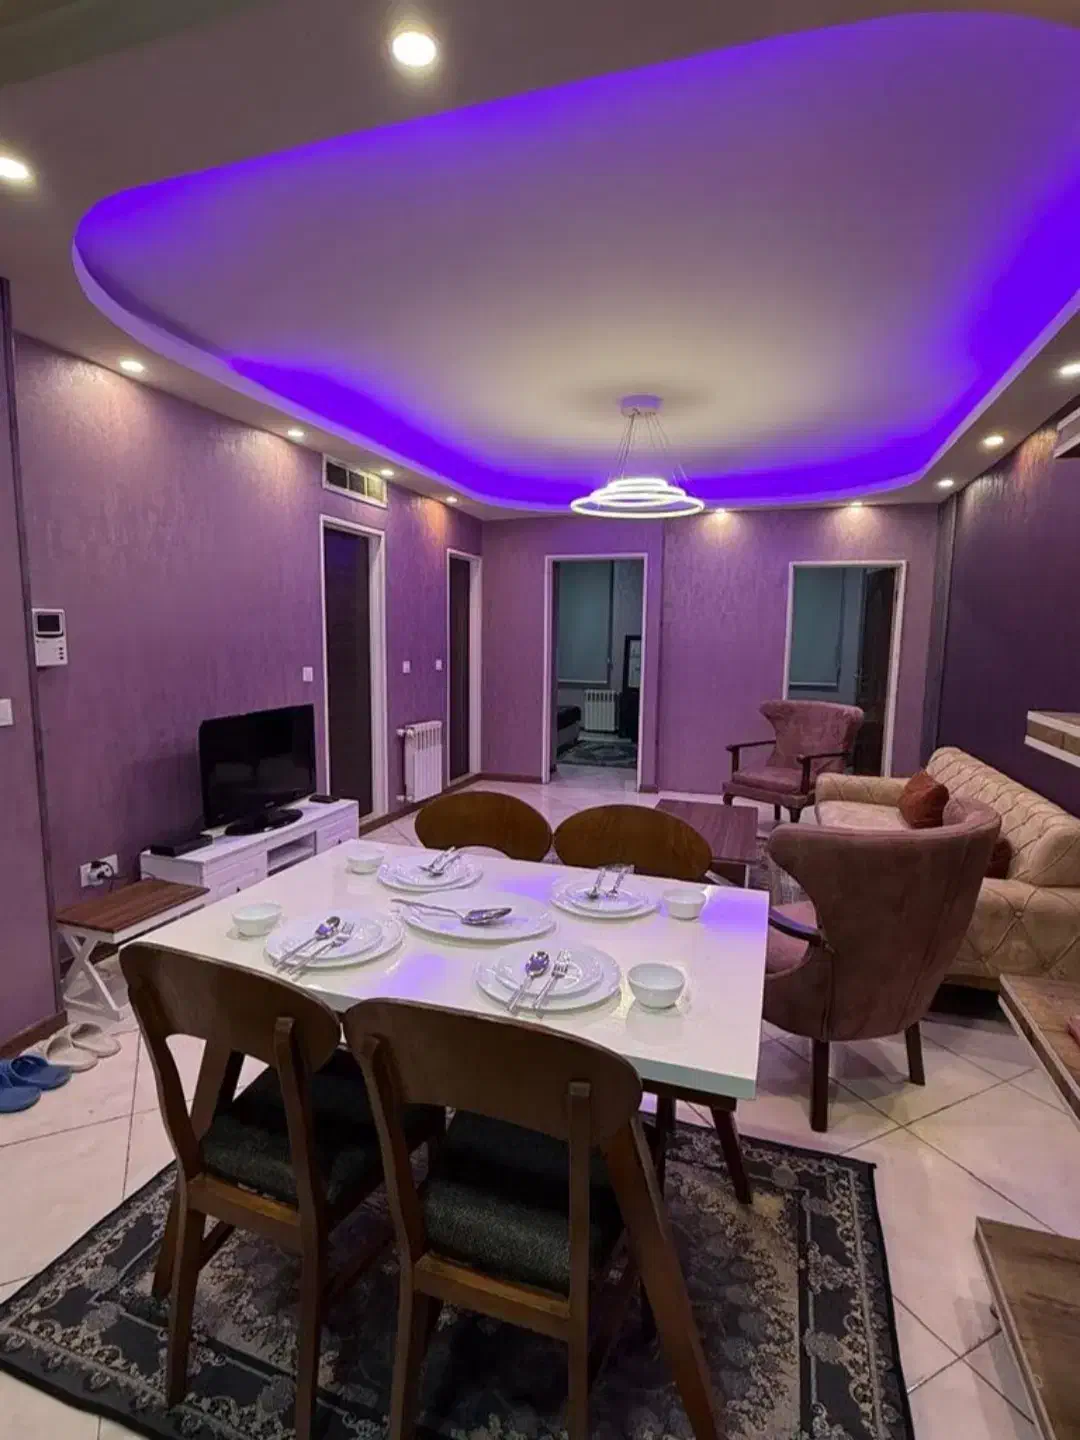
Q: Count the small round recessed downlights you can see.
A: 11